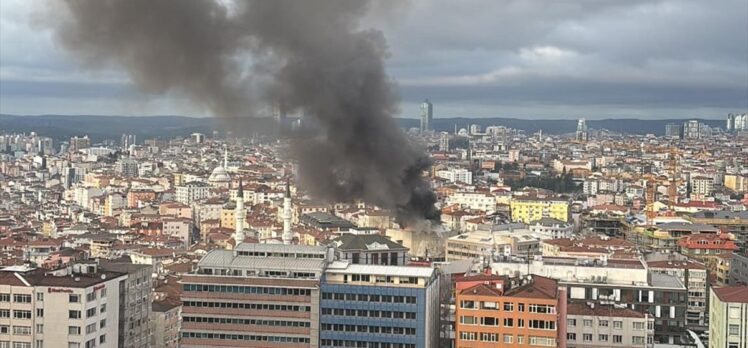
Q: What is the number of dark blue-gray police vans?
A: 0